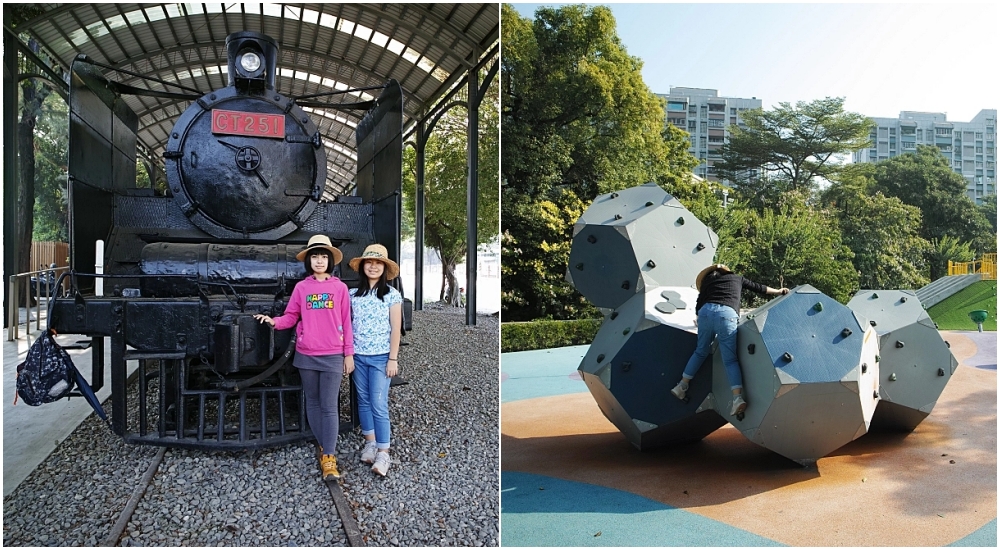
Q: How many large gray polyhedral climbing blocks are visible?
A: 4